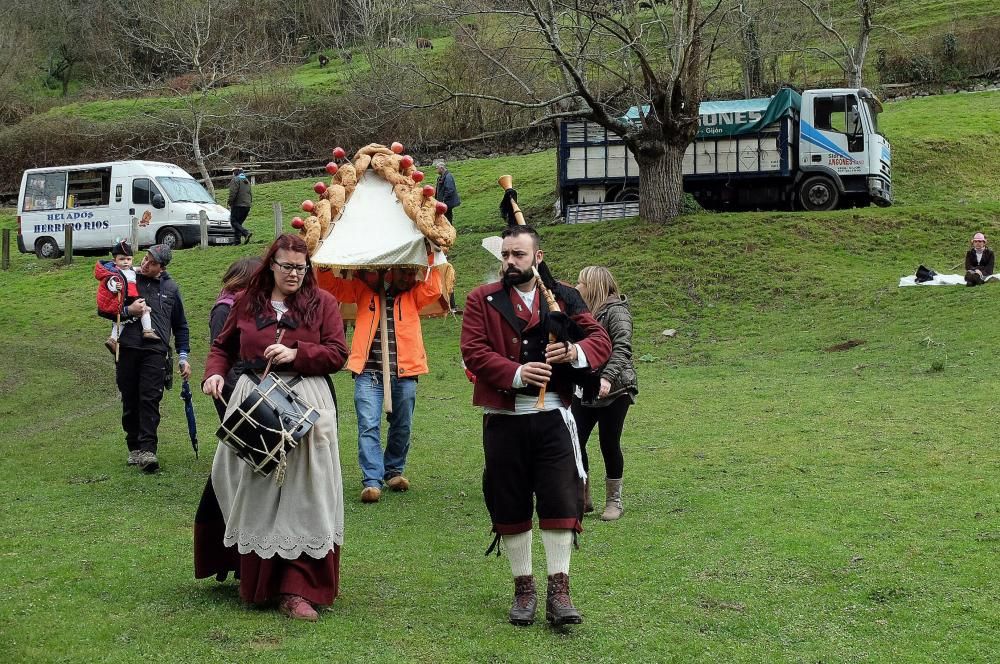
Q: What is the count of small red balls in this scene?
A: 10